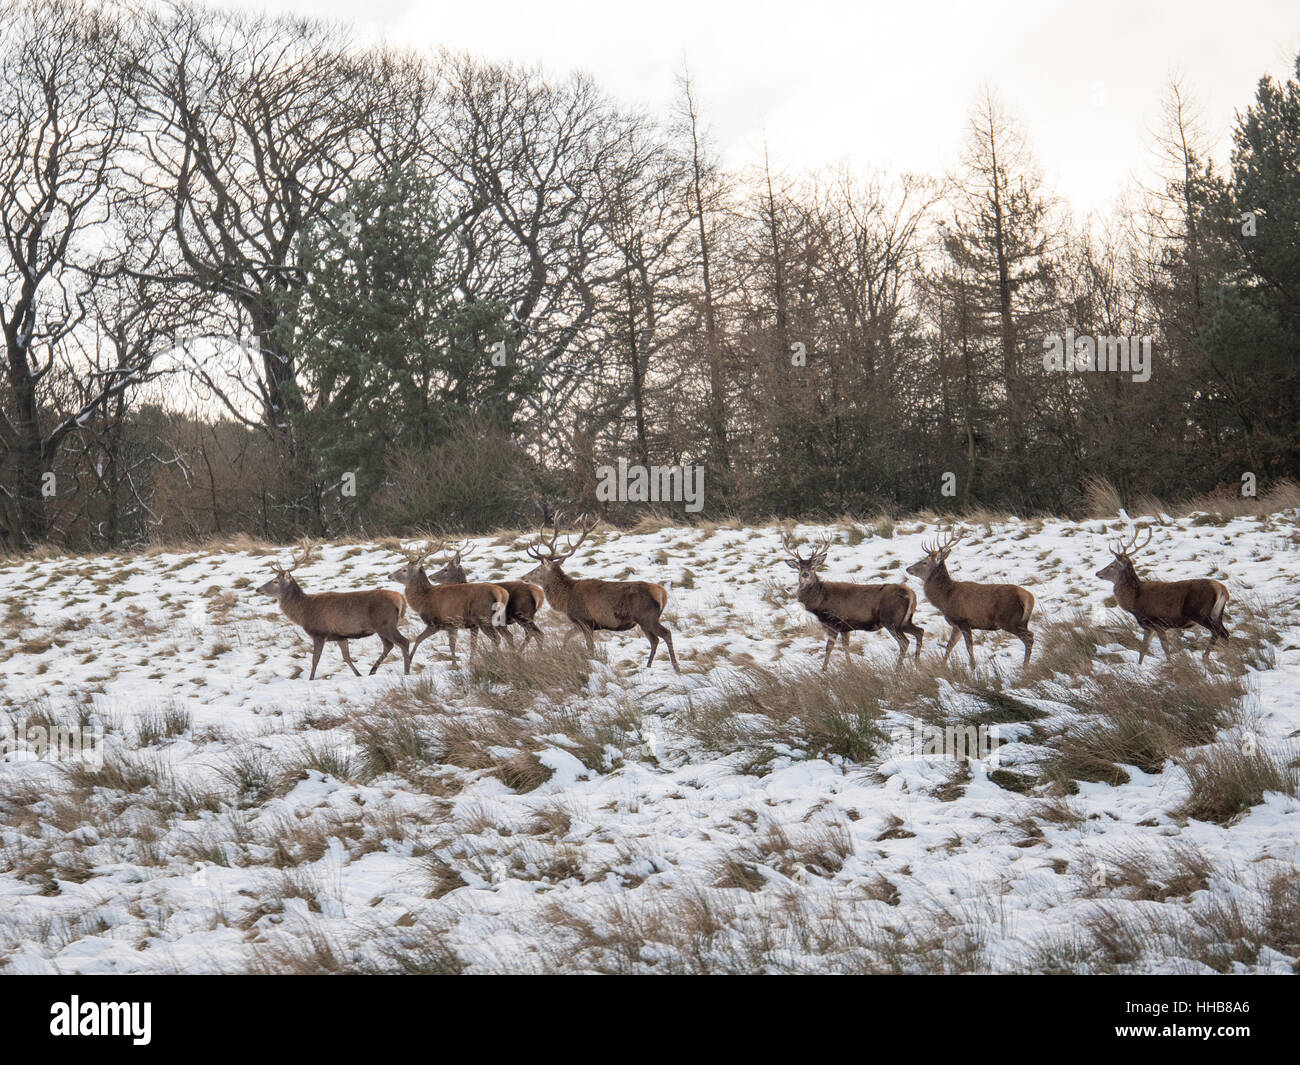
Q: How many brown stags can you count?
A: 7